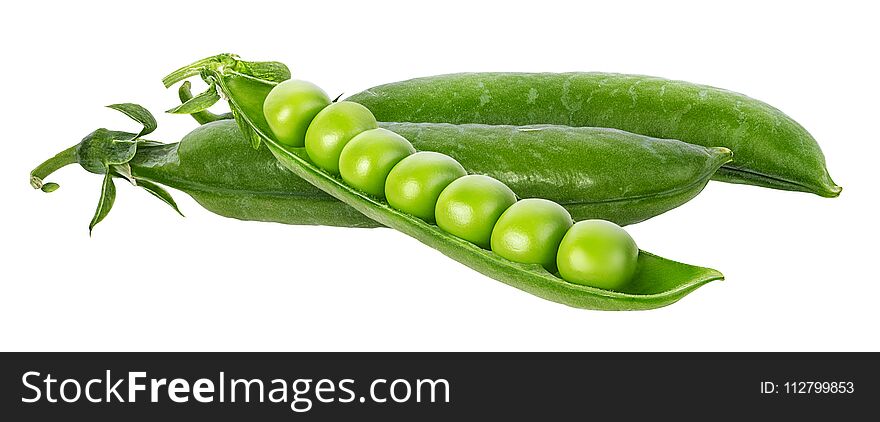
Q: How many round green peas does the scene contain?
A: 7